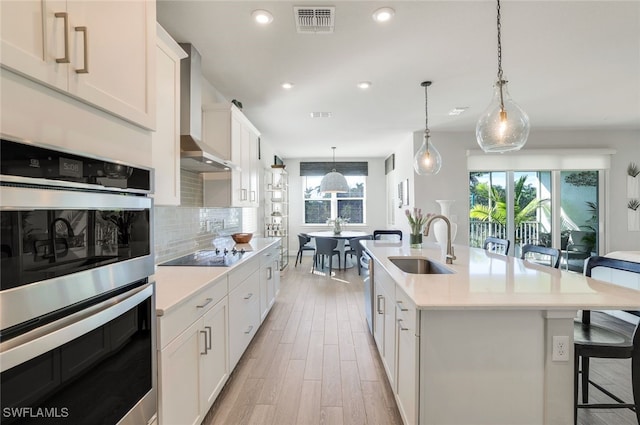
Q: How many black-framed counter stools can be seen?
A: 4